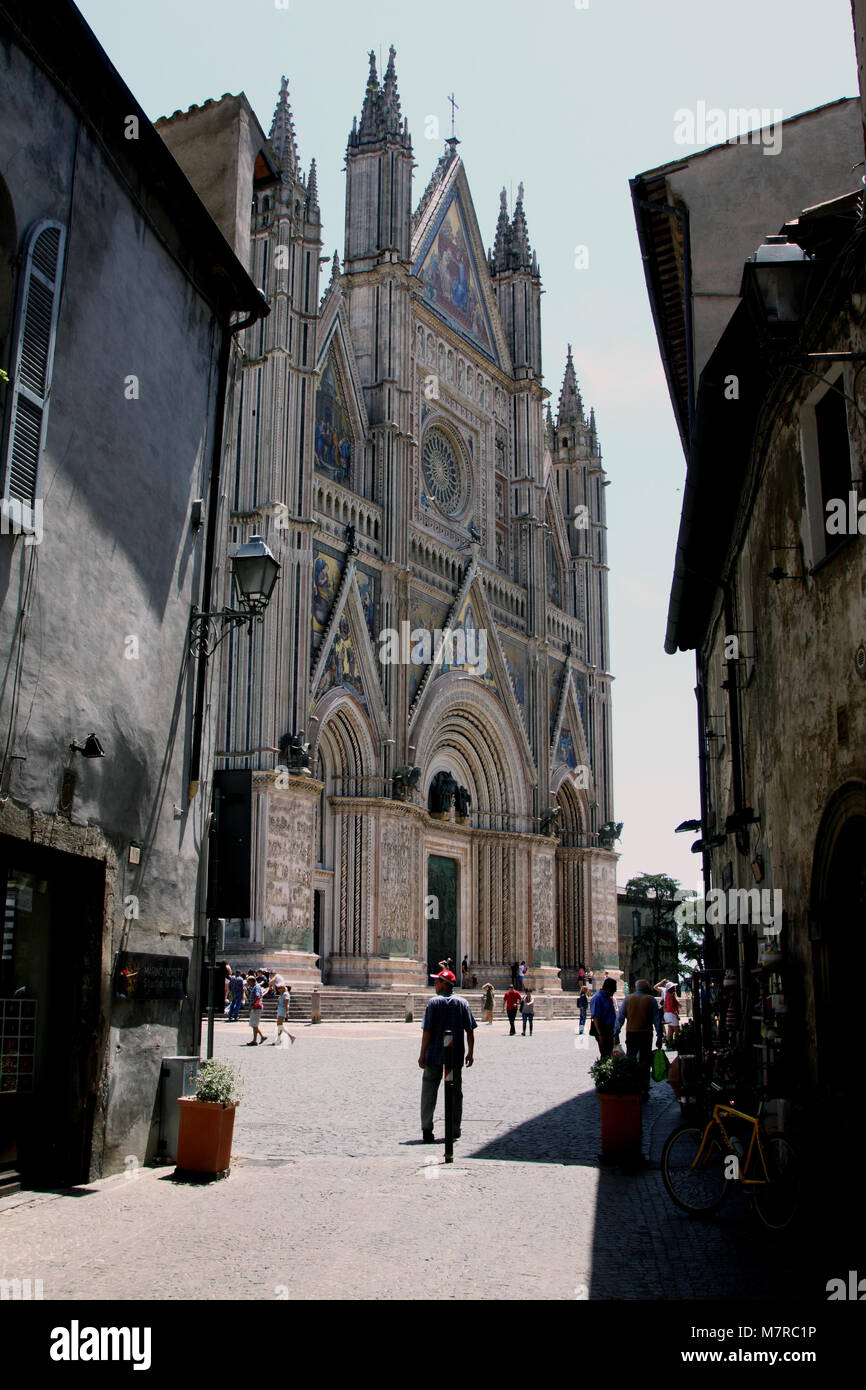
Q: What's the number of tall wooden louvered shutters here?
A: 1